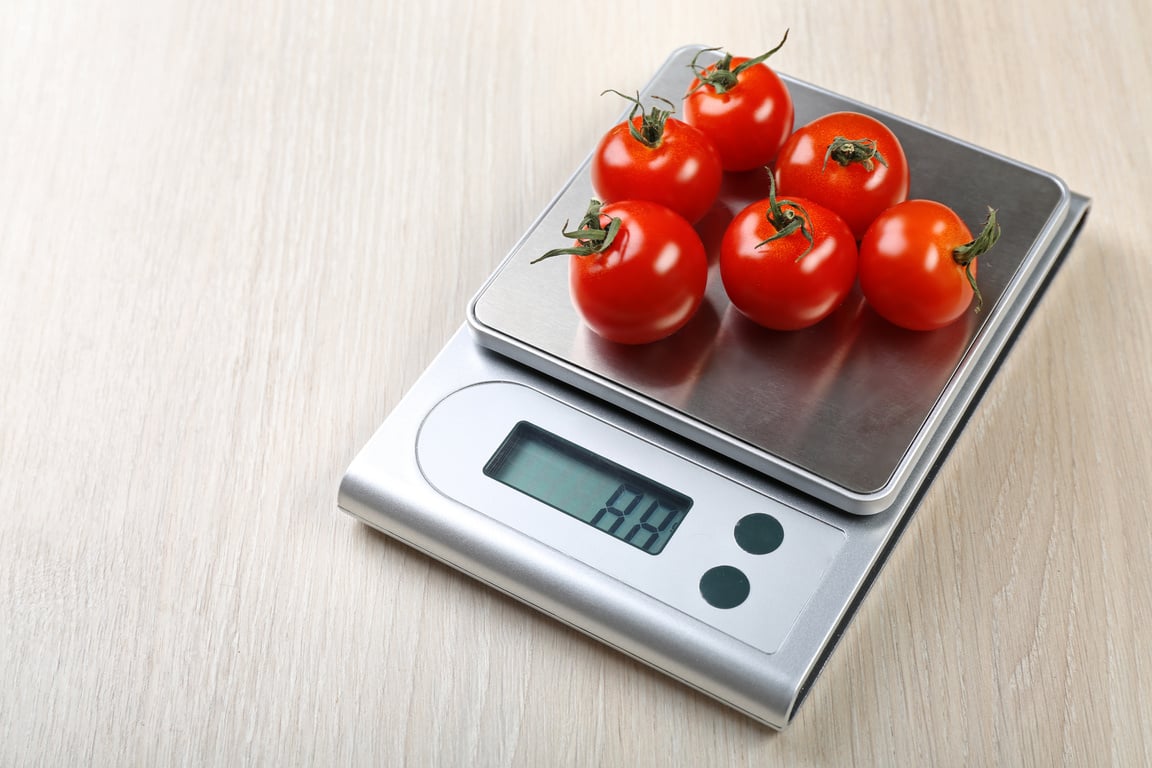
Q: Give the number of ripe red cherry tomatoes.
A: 6